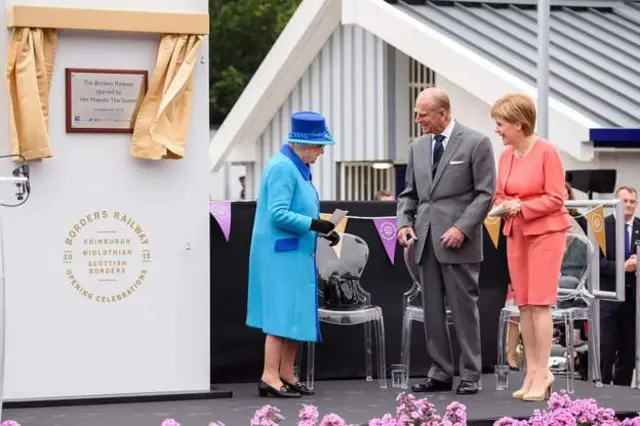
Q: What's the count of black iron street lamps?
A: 0